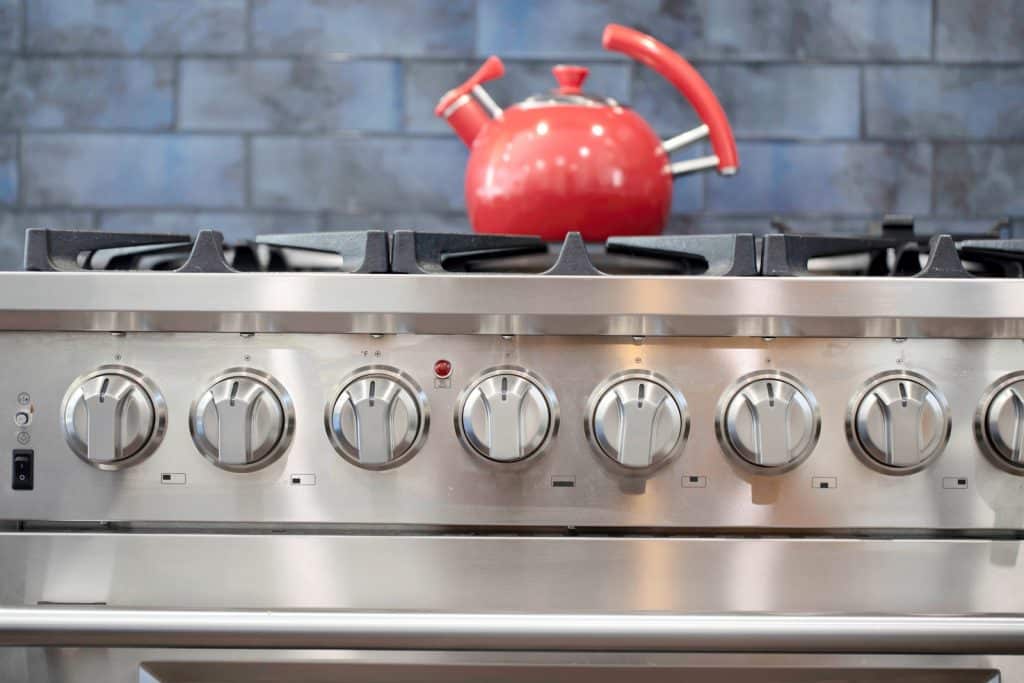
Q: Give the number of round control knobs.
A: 8